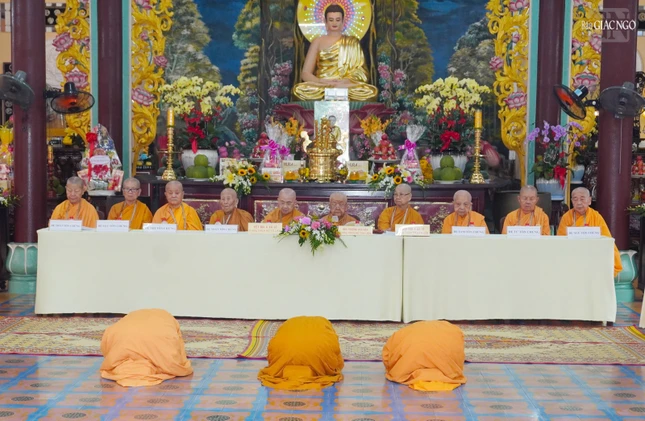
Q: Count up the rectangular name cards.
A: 10